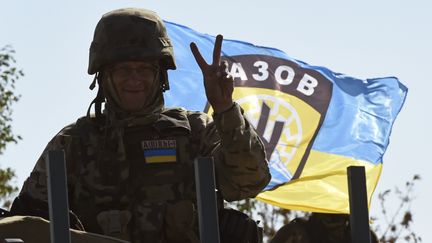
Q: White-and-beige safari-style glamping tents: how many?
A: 0